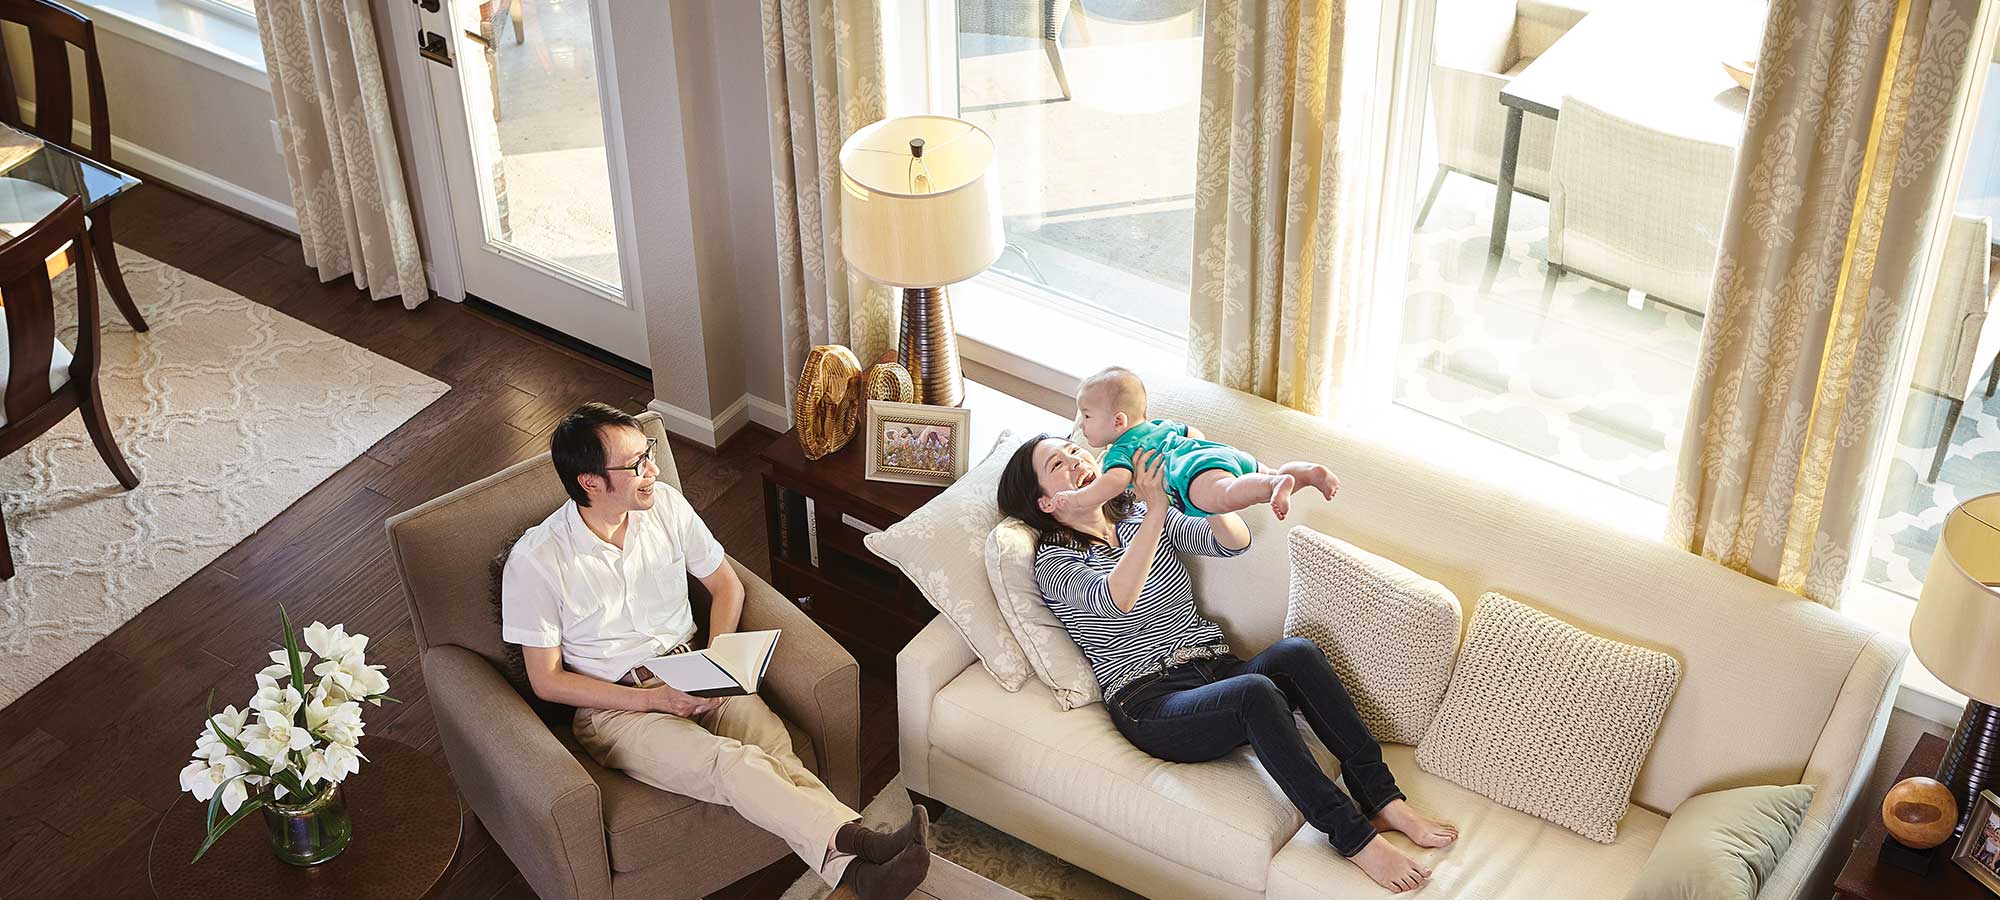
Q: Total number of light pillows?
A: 5